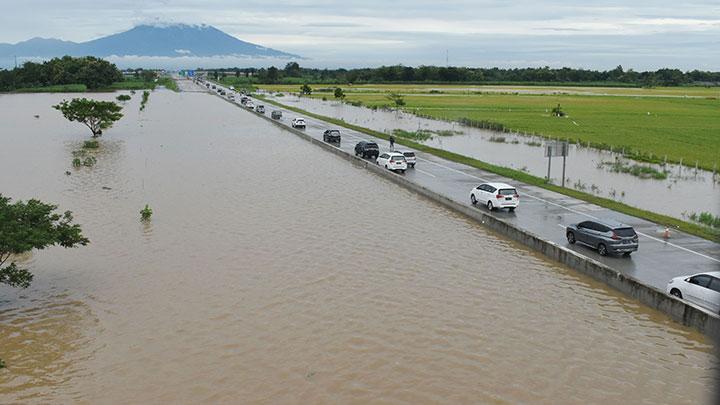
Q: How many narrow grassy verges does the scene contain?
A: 1